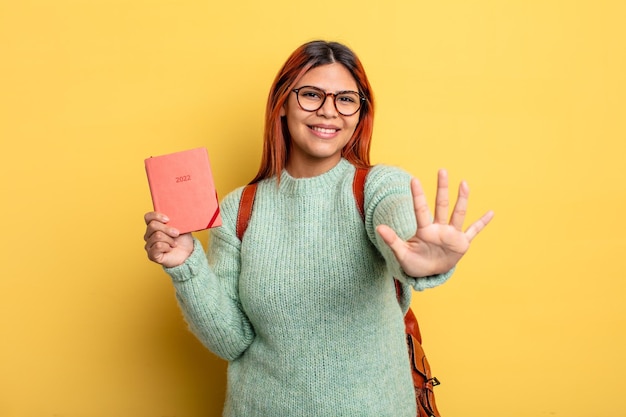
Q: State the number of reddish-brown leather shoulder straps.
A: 2